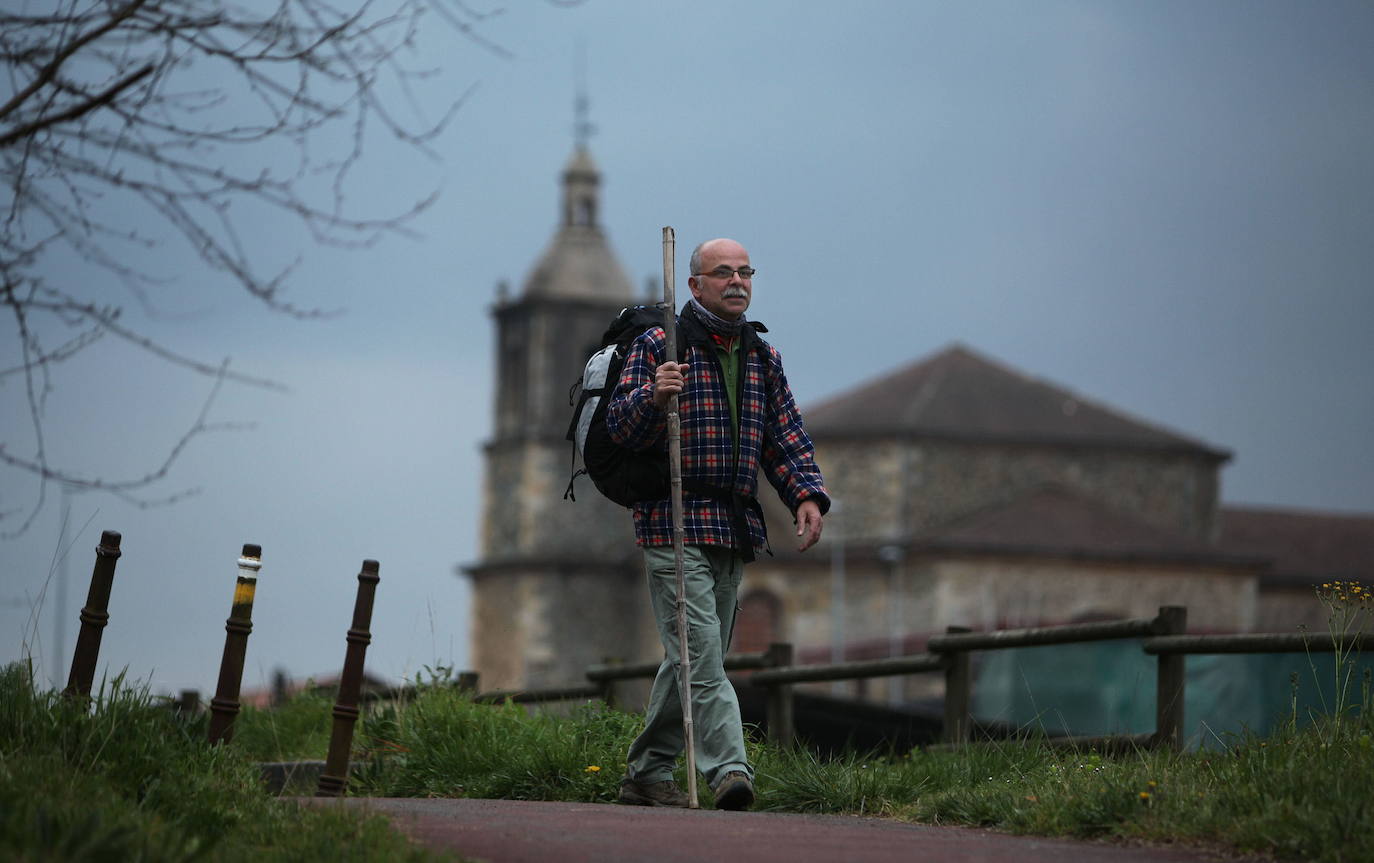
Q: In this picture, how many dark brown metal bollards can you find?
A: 3